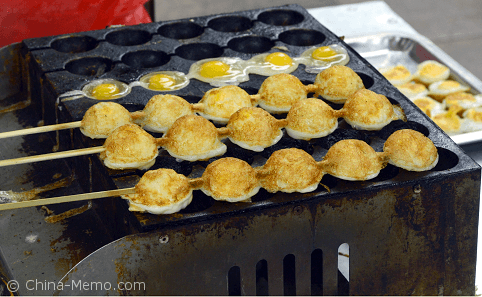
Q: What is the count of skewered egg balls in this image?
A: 15